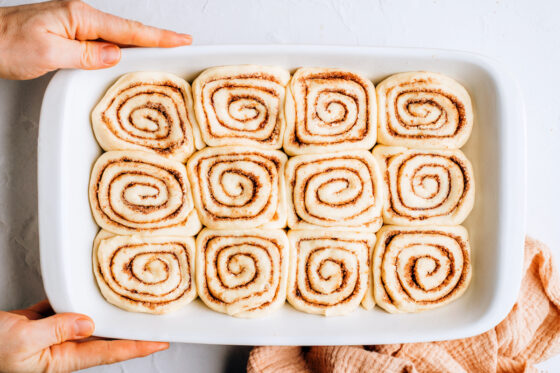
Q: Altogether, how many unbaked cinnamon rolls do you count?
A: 12